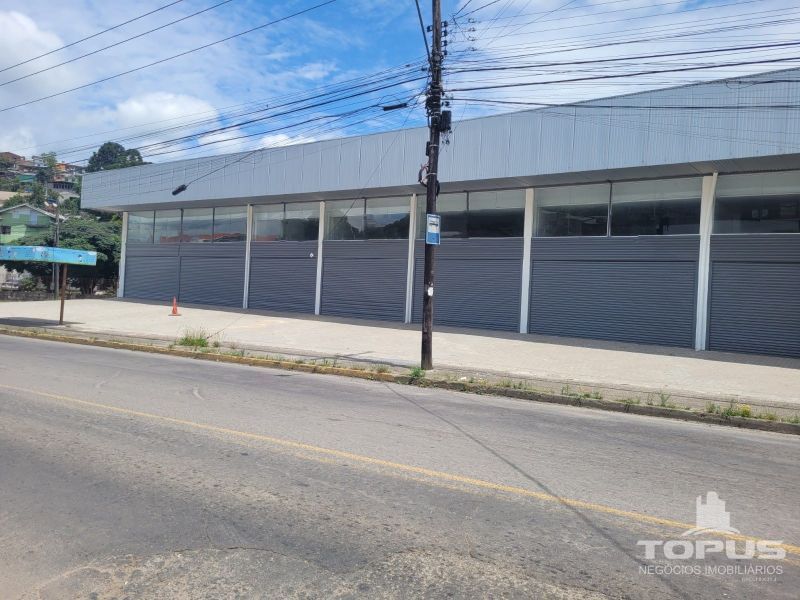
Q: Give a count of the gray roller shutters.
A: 7